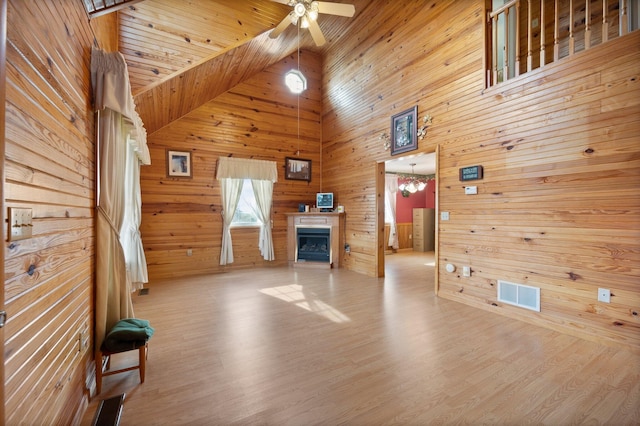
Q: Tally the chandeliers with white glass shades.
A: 1